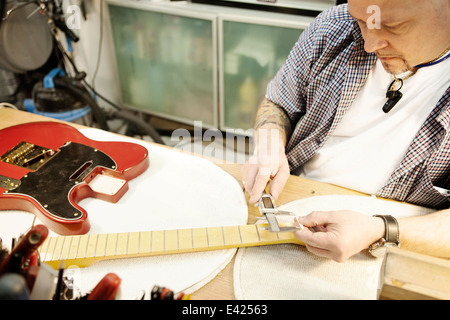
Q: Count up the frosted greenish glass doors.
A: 2